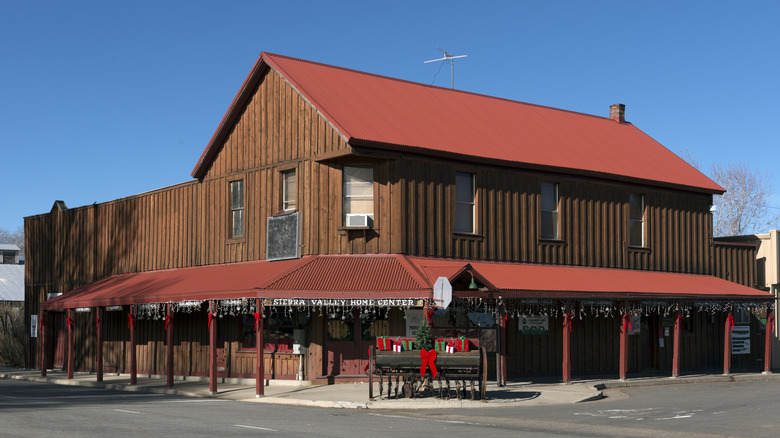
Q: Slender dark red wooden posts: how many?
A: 14